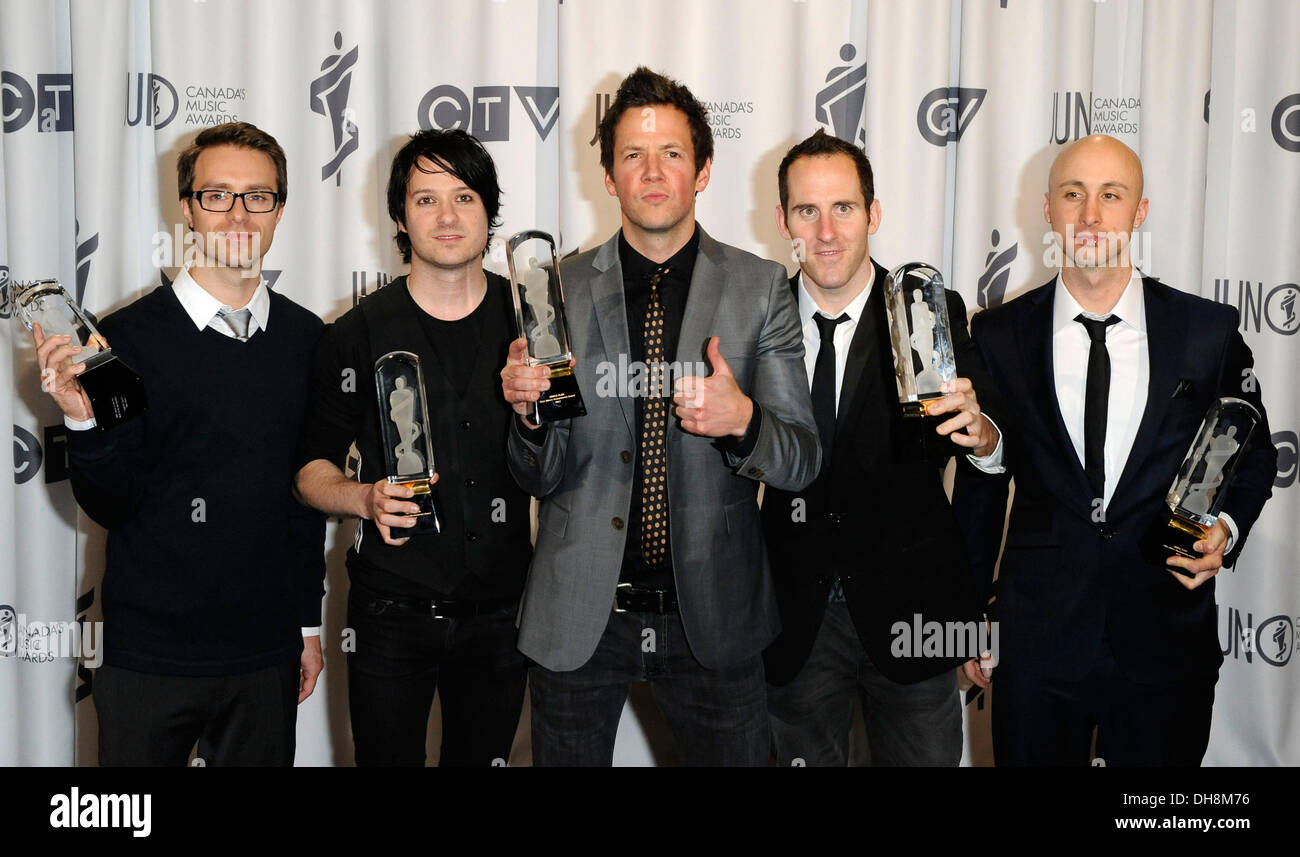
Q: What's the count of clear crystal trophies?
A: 5